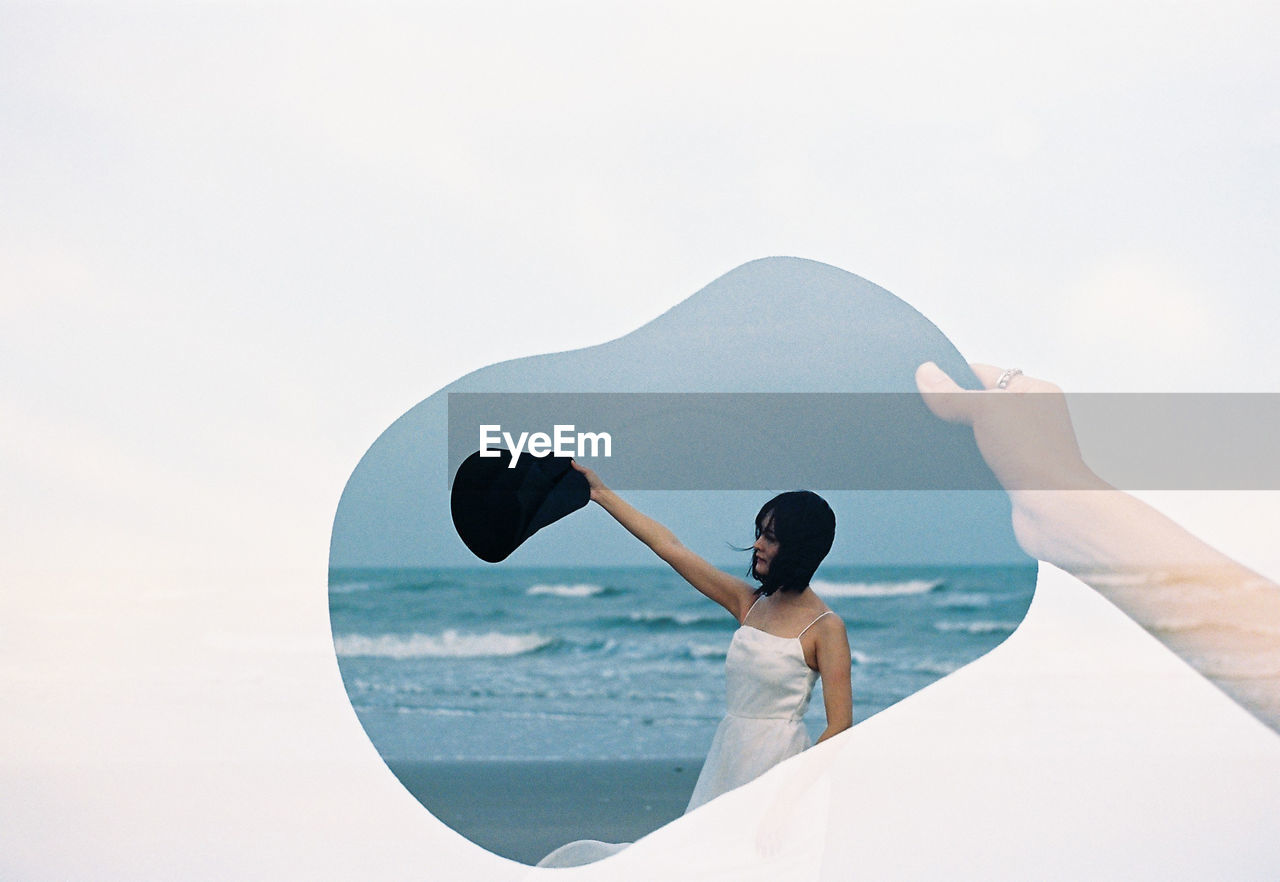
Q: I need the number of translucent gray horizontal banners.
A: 1